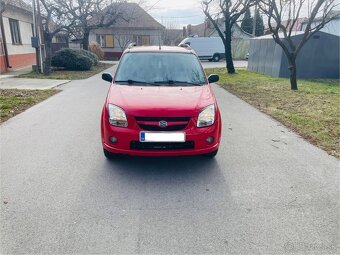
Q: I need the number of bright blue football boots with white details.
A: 0